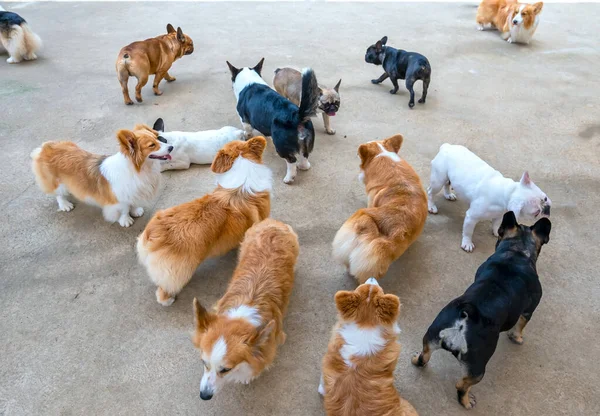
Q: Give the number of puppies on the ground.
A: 14